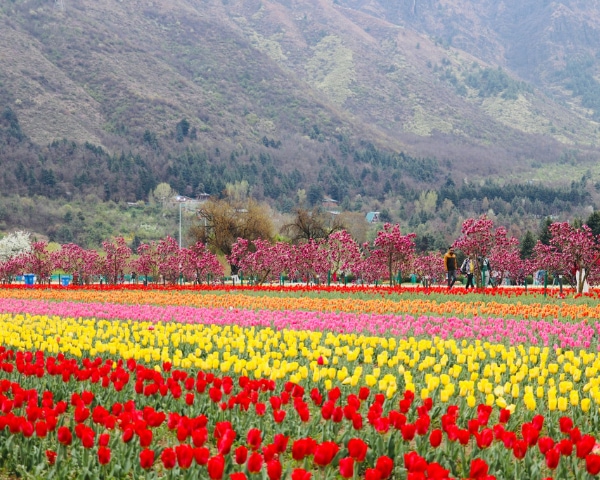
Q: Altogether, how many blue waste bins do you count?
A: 2